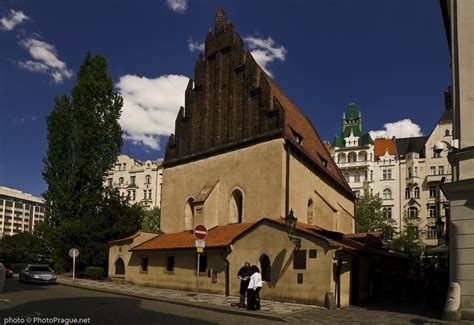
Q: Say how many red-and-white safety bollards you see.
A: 0